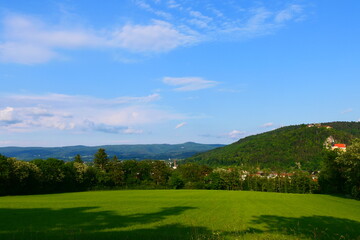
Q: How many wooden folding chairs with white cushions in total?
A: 0